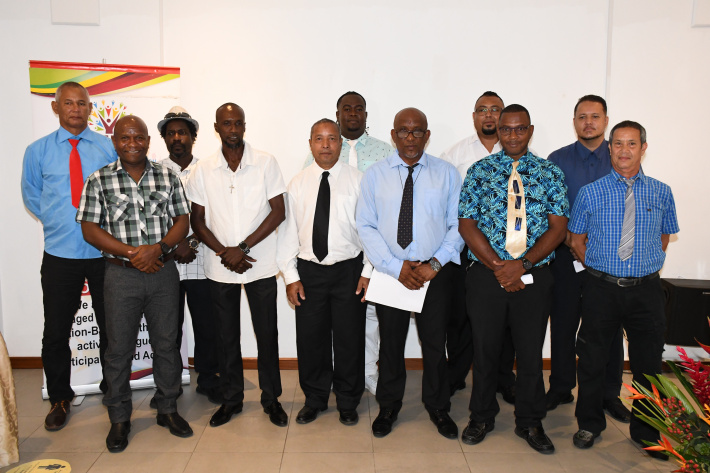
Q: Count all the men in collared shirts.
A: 11